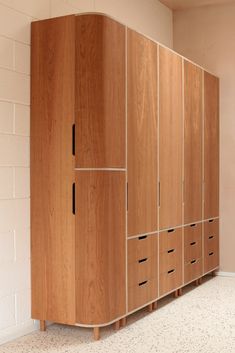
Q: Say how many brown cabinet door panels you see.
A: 6